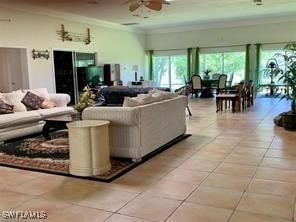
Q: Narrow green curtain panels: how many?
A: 5